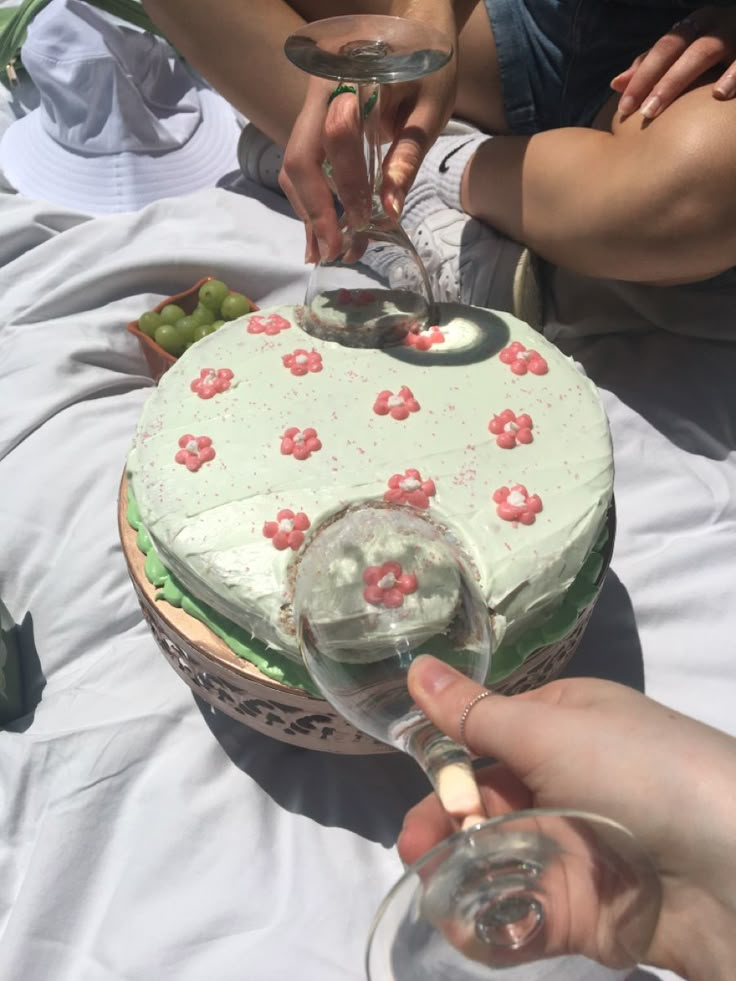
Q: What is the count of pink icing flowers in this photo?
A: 14